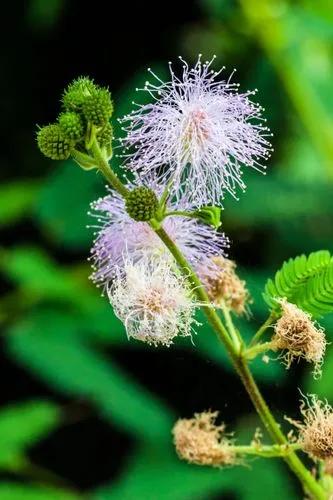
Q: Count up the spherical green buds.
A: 6